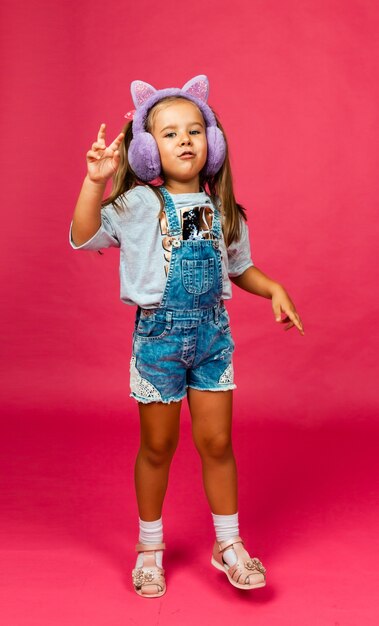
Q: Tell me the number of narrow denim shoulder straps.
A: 2